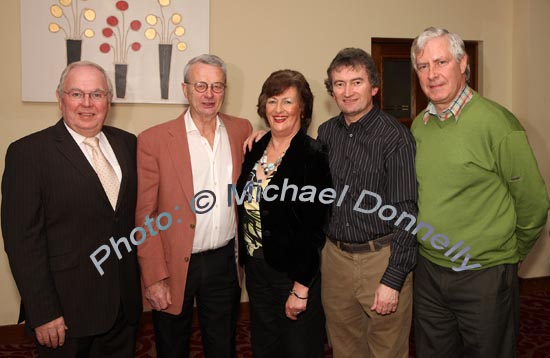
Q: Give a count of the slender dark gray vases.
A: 3